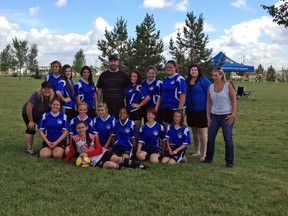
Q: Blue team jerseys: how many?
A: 12